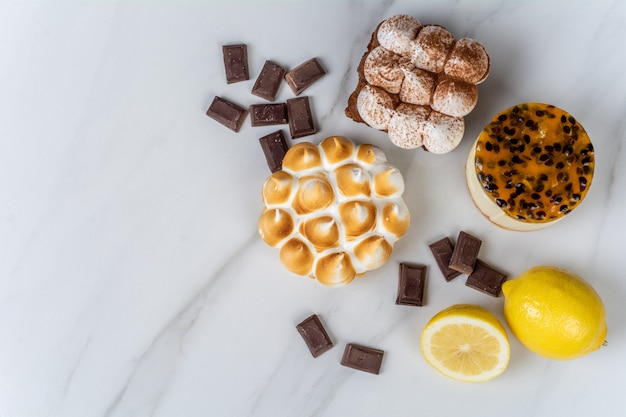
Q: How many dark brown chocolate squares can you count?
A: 13